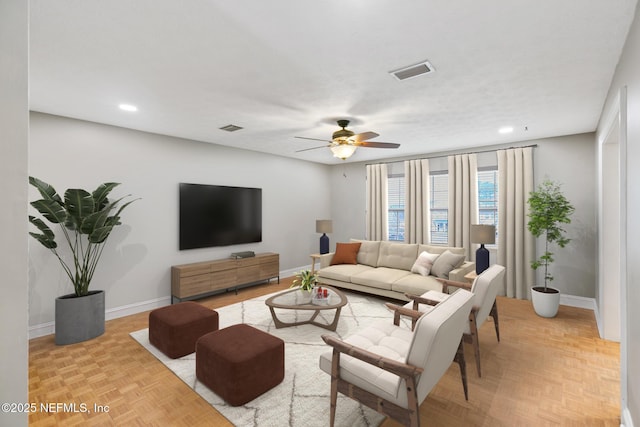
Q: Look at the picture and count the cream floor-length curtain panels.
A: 4